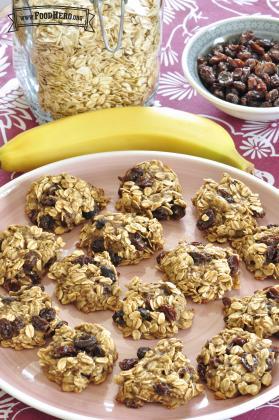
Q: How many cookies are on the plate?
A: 14